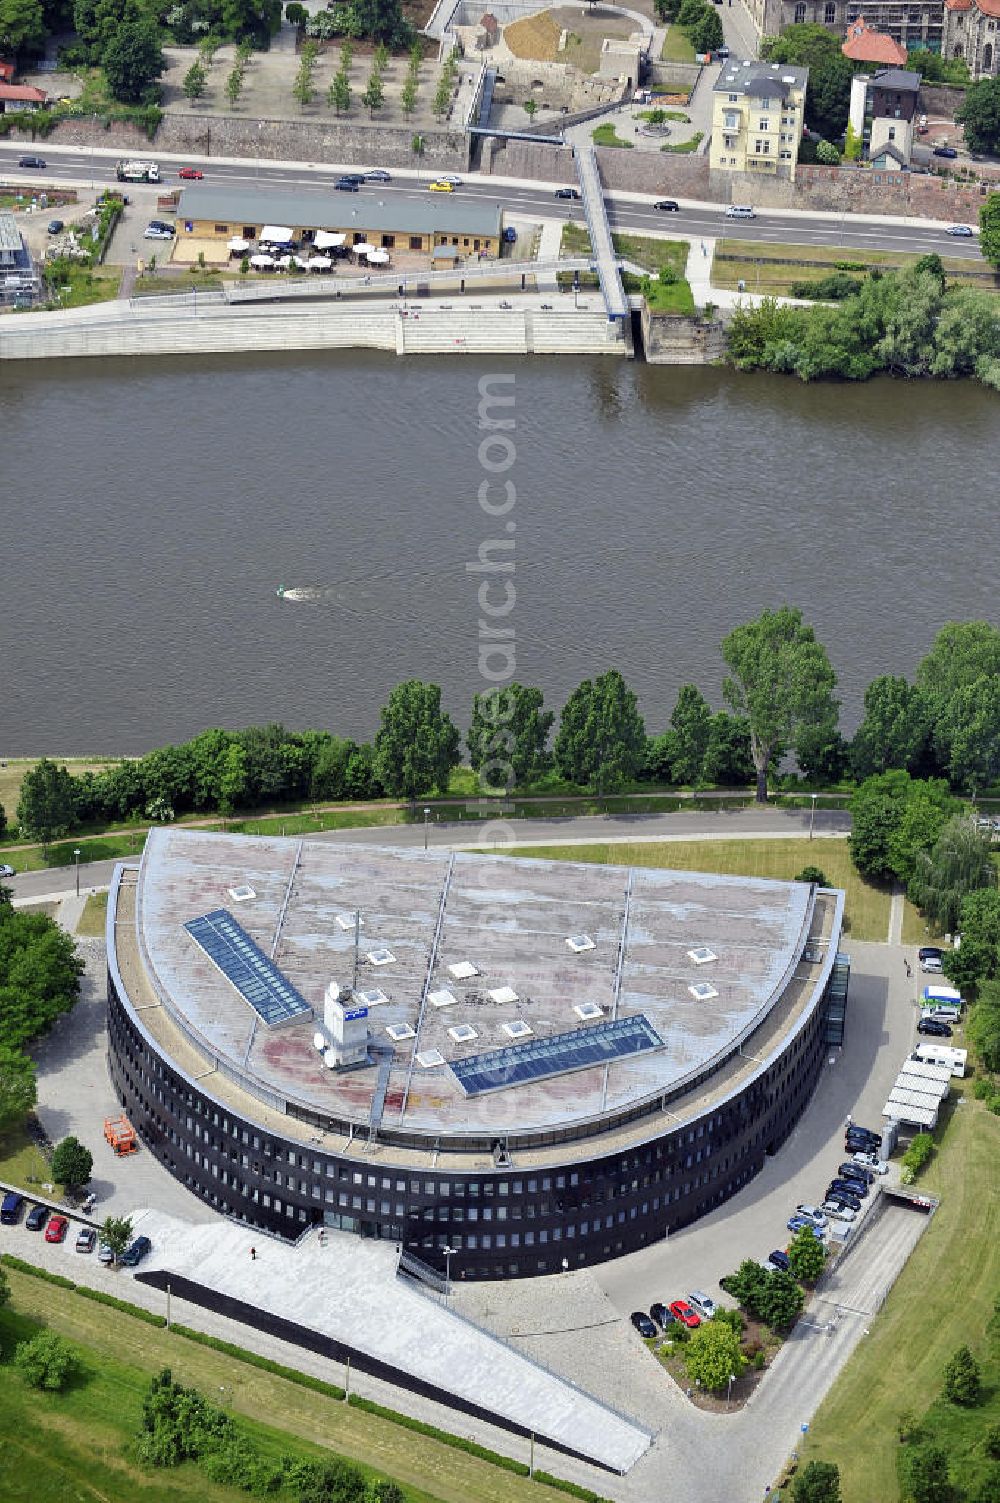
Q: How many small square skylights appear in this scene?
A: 15